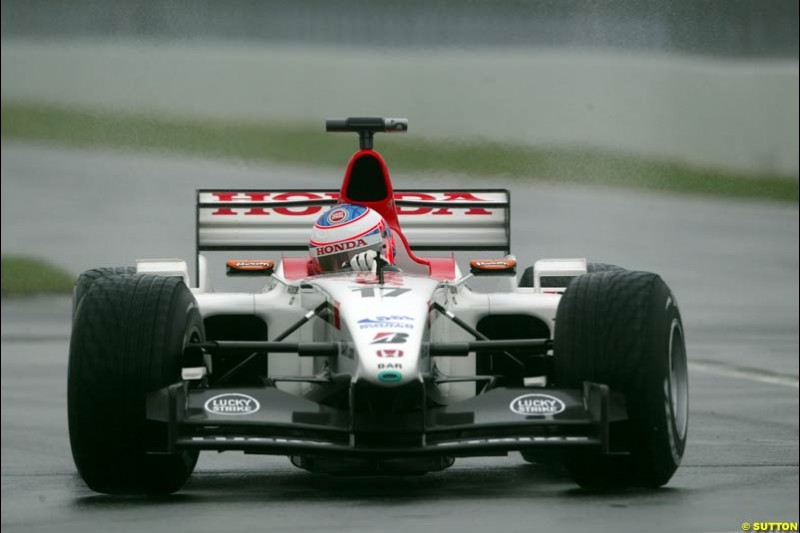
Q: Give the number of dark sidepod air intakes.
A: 2